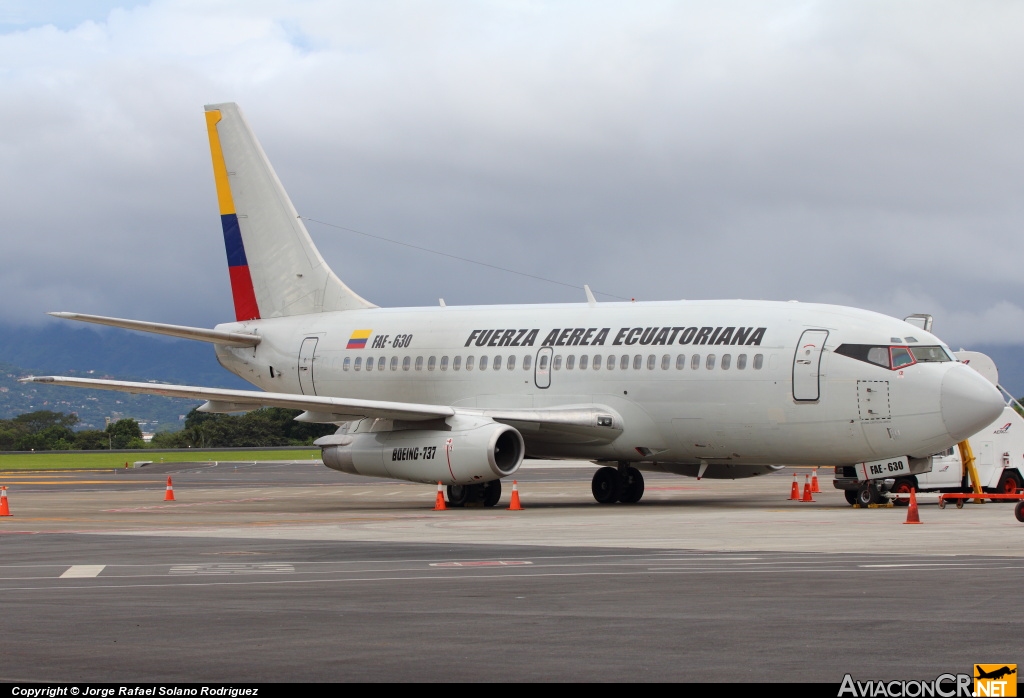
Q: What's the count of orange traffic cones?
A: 8